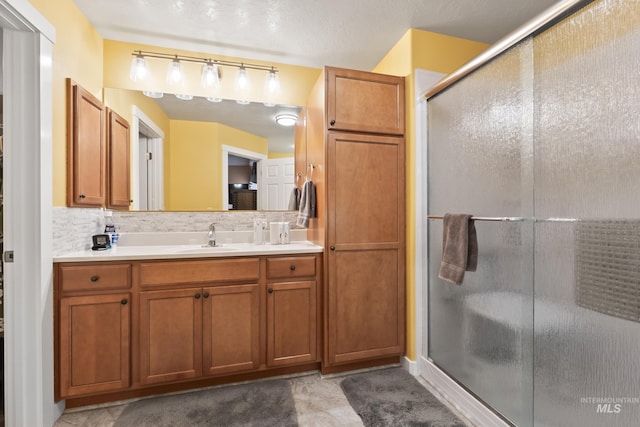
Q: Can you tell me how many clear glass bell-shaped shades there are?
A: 5